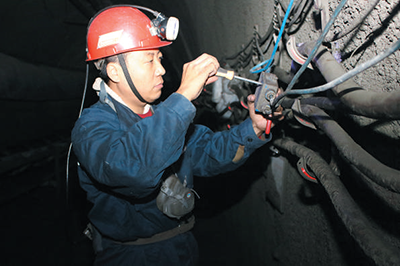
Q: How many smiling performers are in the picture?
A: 0